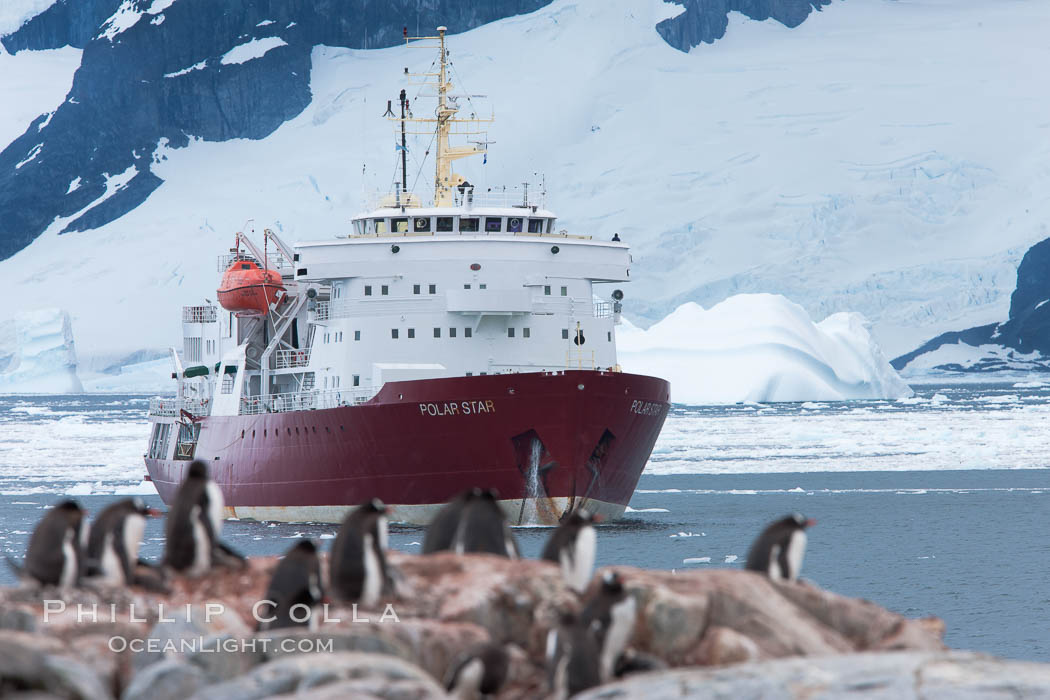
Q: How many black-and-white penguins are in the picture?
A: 12